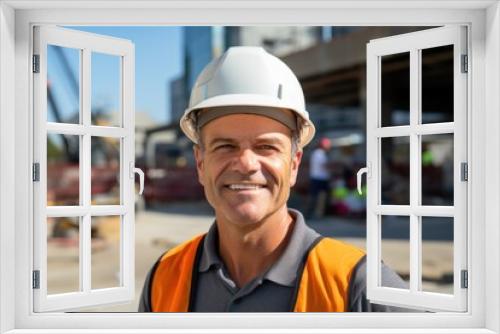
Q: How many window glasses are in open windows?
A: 12